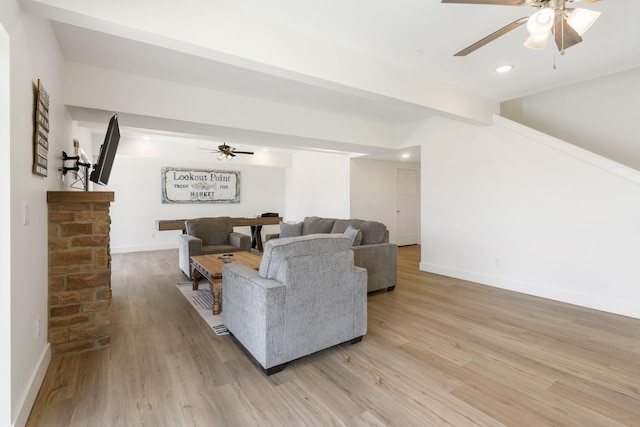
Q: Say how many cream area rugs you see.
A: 1